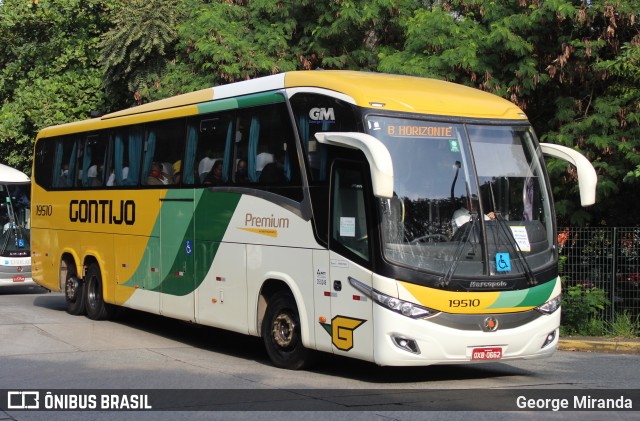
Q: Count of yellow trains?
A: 0